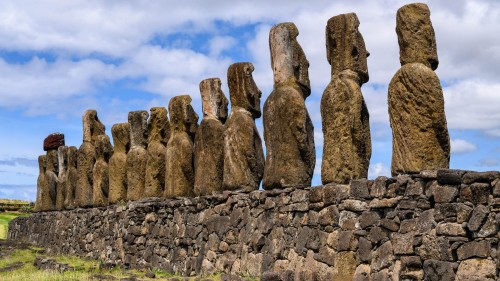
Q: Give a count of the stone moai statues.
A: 15